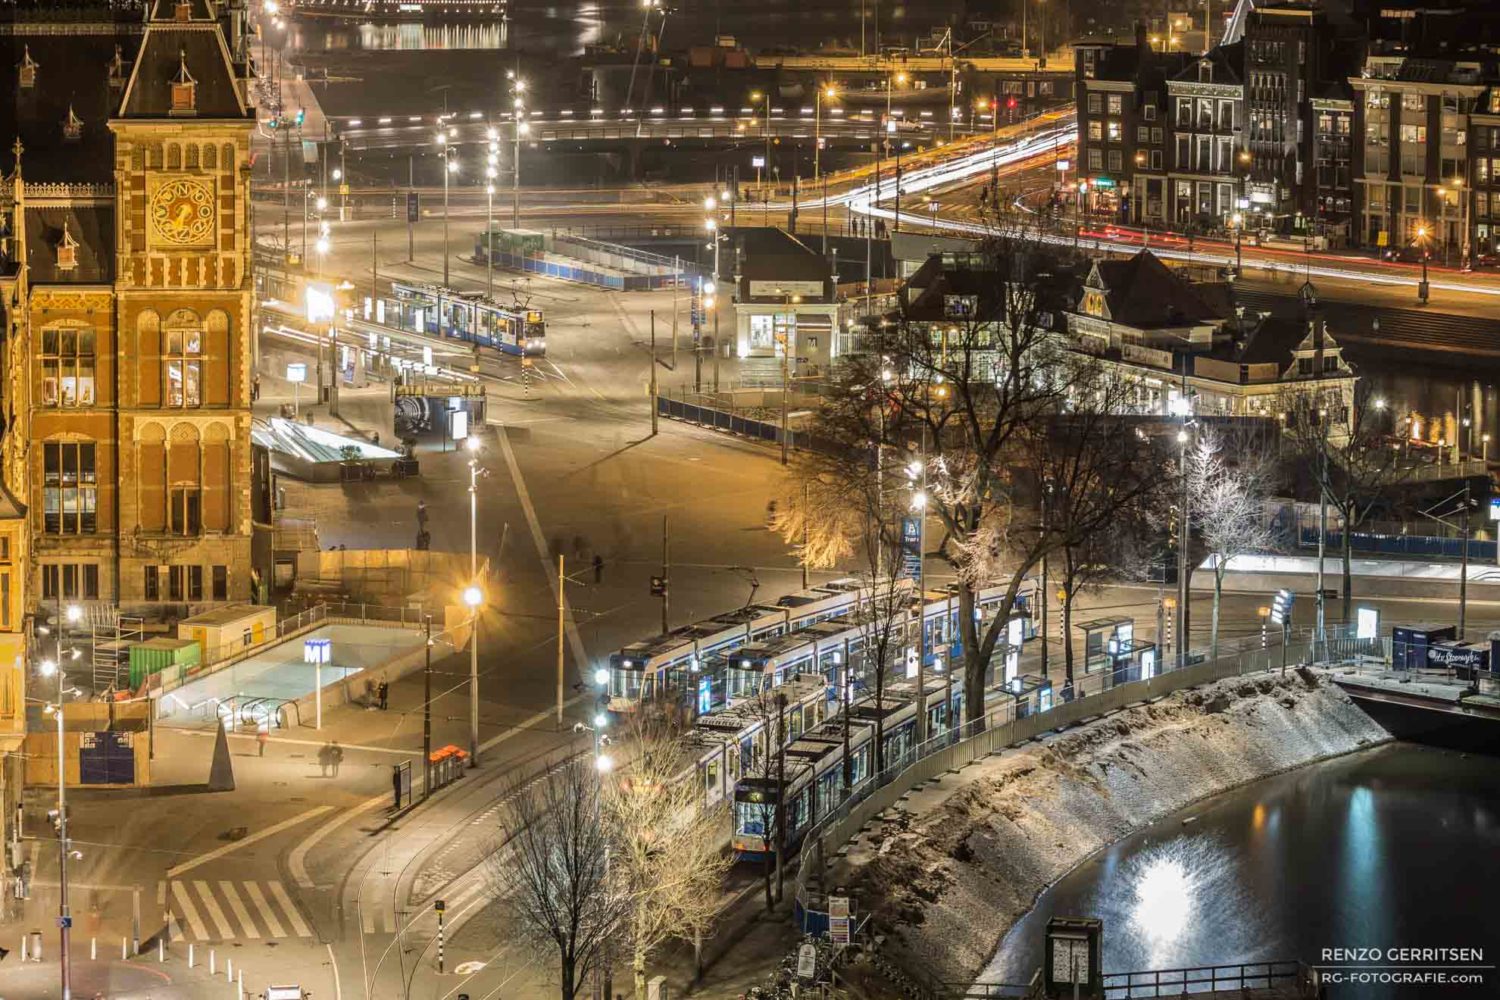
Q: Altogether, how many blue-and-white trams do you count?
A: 5